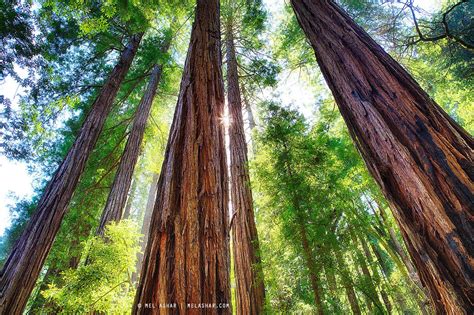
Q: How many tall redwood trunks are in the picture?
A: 5